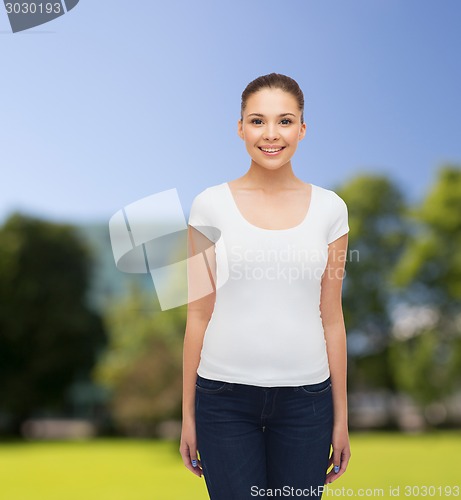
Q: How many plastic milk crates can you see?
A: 0